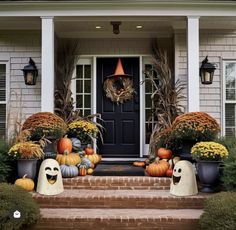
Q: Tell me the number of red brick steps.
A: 3